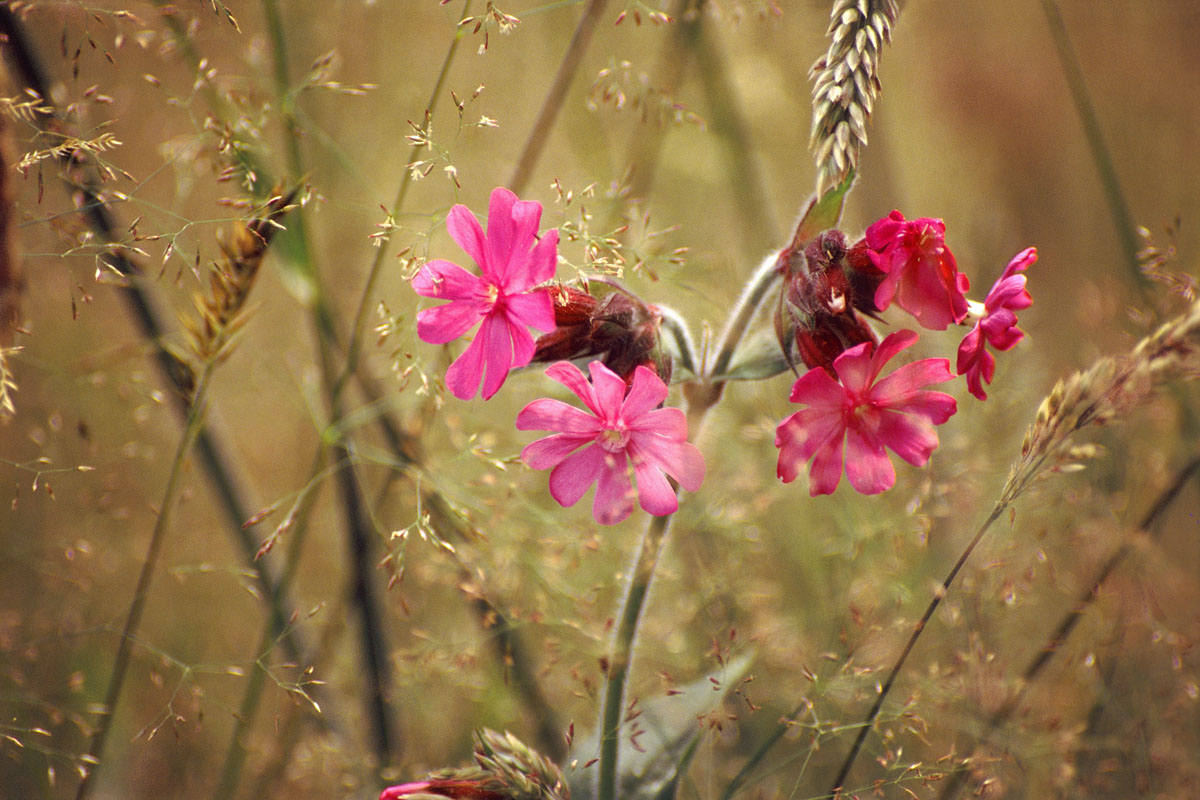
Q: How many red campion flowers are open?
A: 5